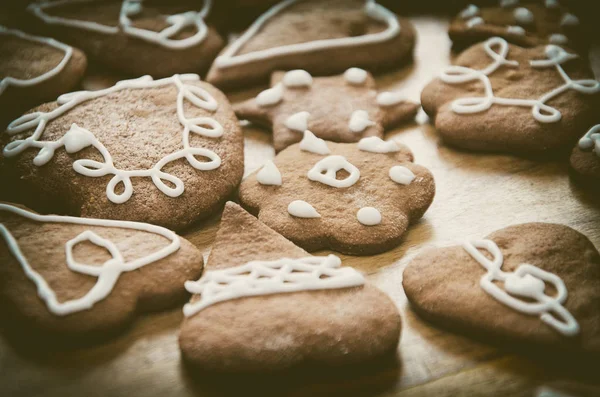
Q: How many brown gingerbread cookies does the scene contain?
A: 12